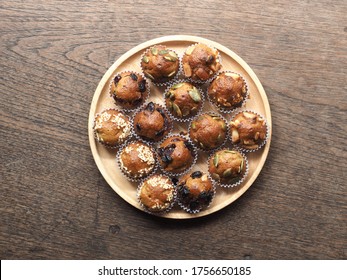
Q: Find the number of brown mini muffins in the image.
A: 14